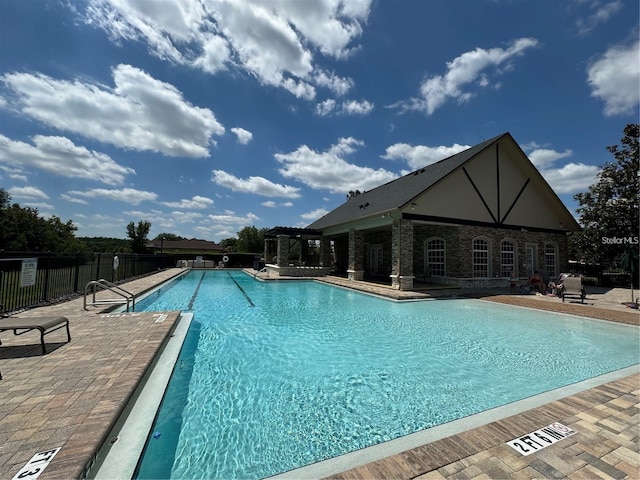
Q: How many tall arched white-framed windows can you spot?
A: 4